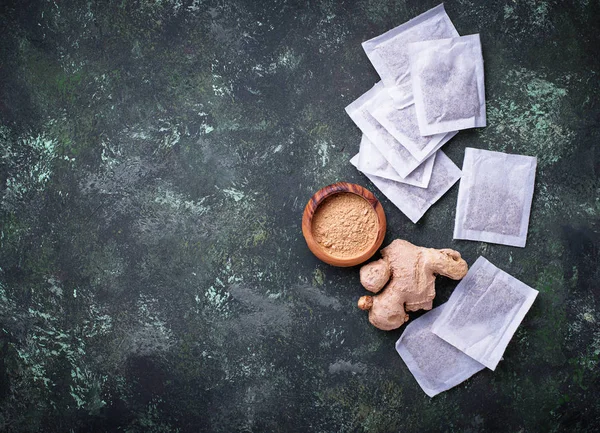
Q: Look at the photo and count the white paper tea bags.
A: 9